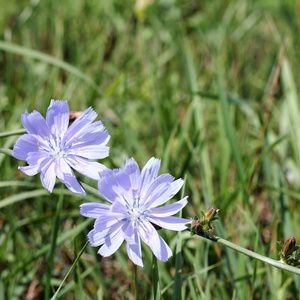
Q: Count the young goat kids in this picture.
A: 0